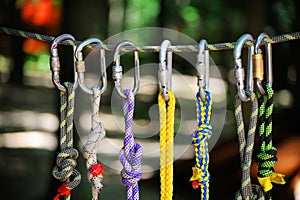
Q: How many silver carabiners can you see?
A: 7